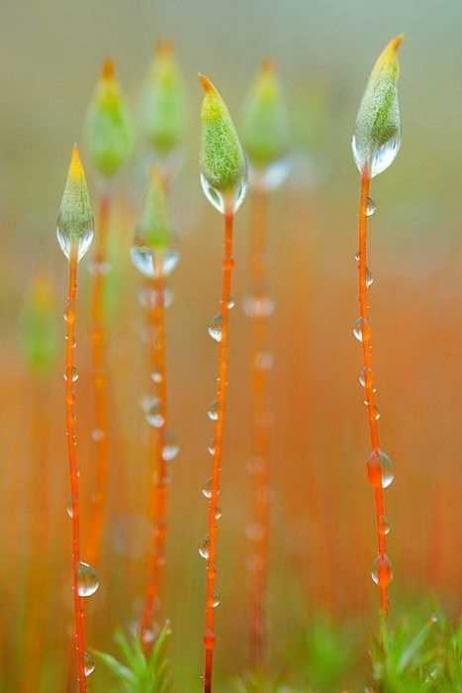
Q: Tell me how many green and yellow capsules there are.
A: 8